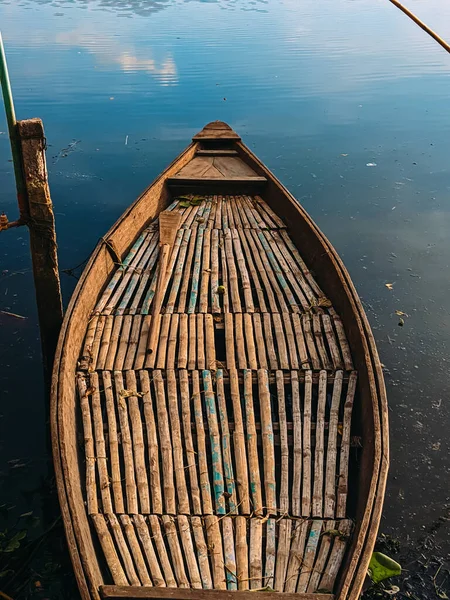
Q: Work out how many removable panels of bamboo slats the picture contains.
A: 5